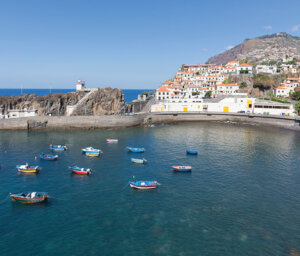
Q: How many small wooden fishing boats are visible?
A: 12